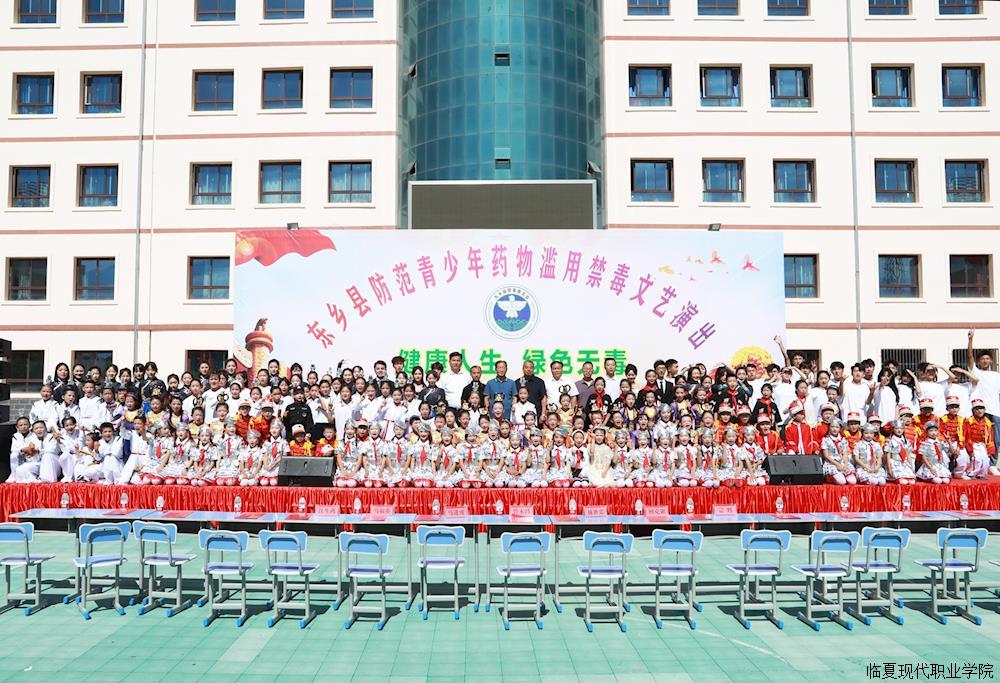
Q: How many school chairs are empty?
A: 14